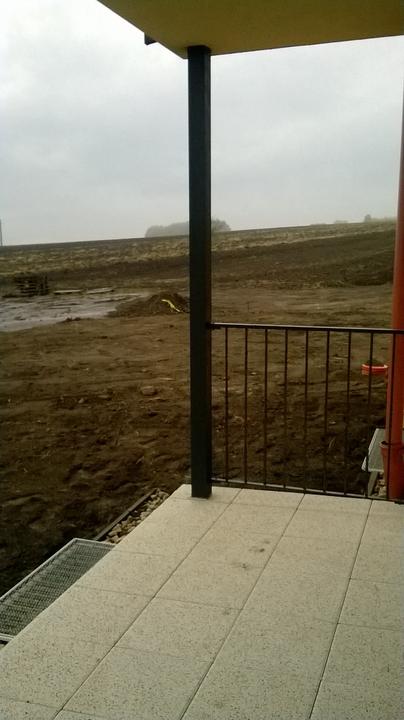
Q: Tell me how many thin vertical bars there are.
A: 9